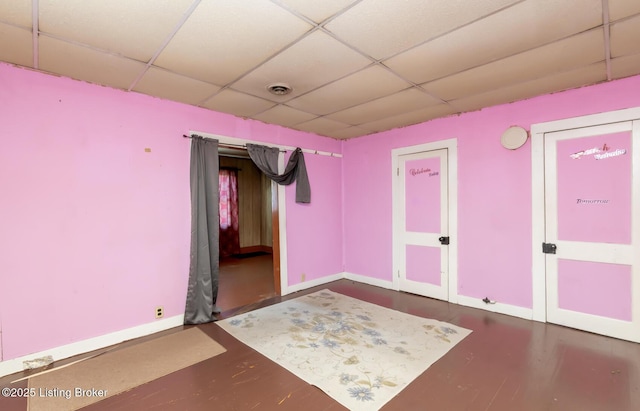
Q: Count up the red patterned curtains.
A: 1